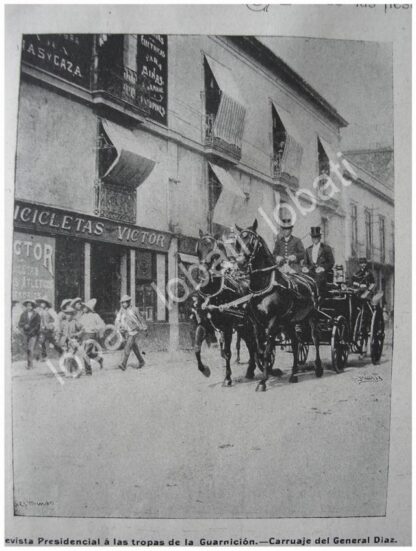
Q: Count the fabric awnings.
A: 5